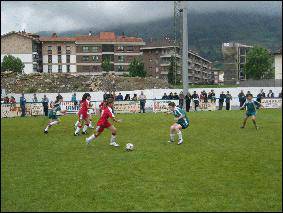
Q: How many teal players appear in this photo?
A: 3